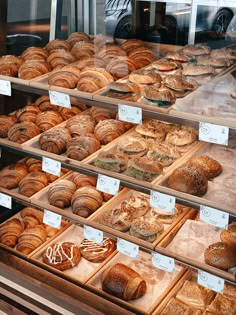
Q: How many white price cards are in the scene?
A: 14